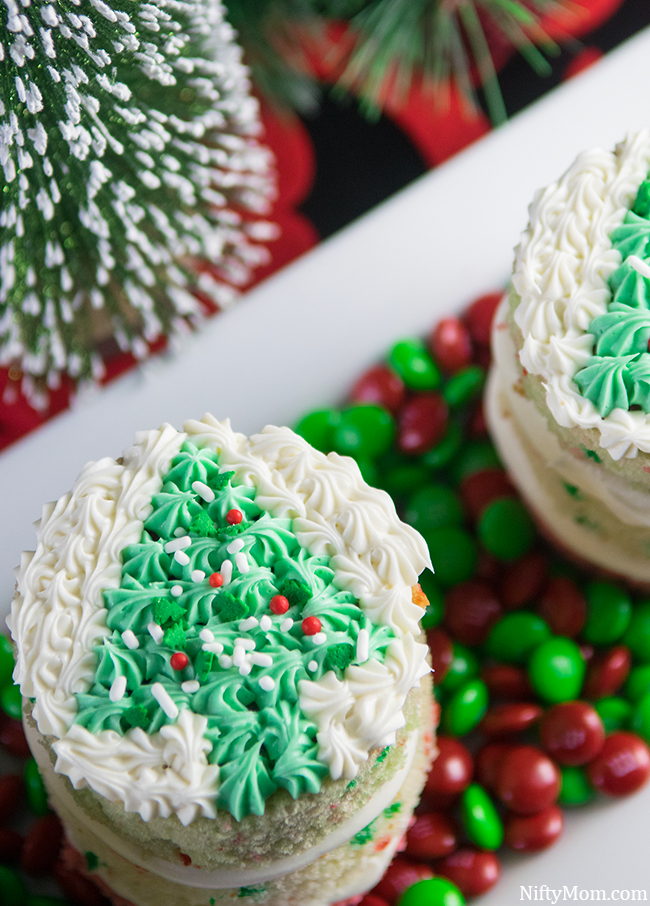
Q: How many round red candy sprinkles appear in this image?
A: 5